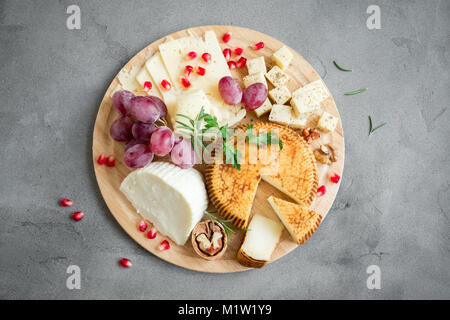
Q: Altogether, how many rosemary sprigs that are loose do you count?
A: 3